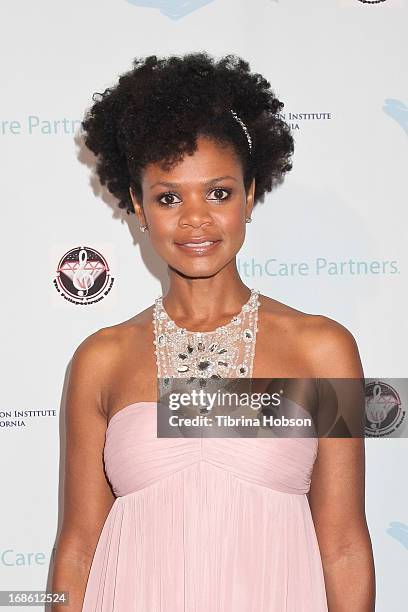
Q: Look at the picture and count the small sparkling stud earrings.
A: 2